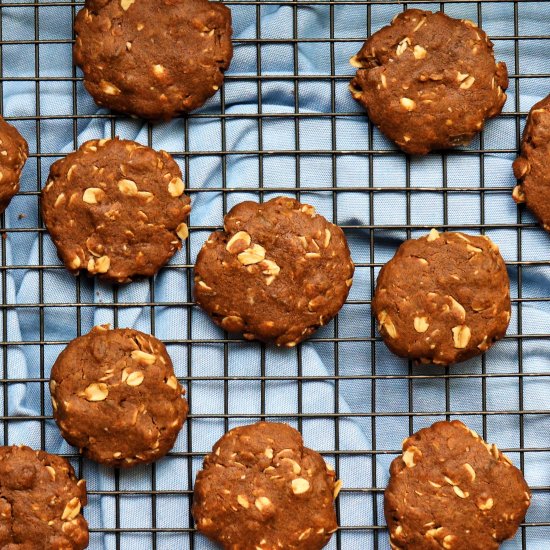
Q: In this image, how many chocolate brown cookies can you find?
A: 11